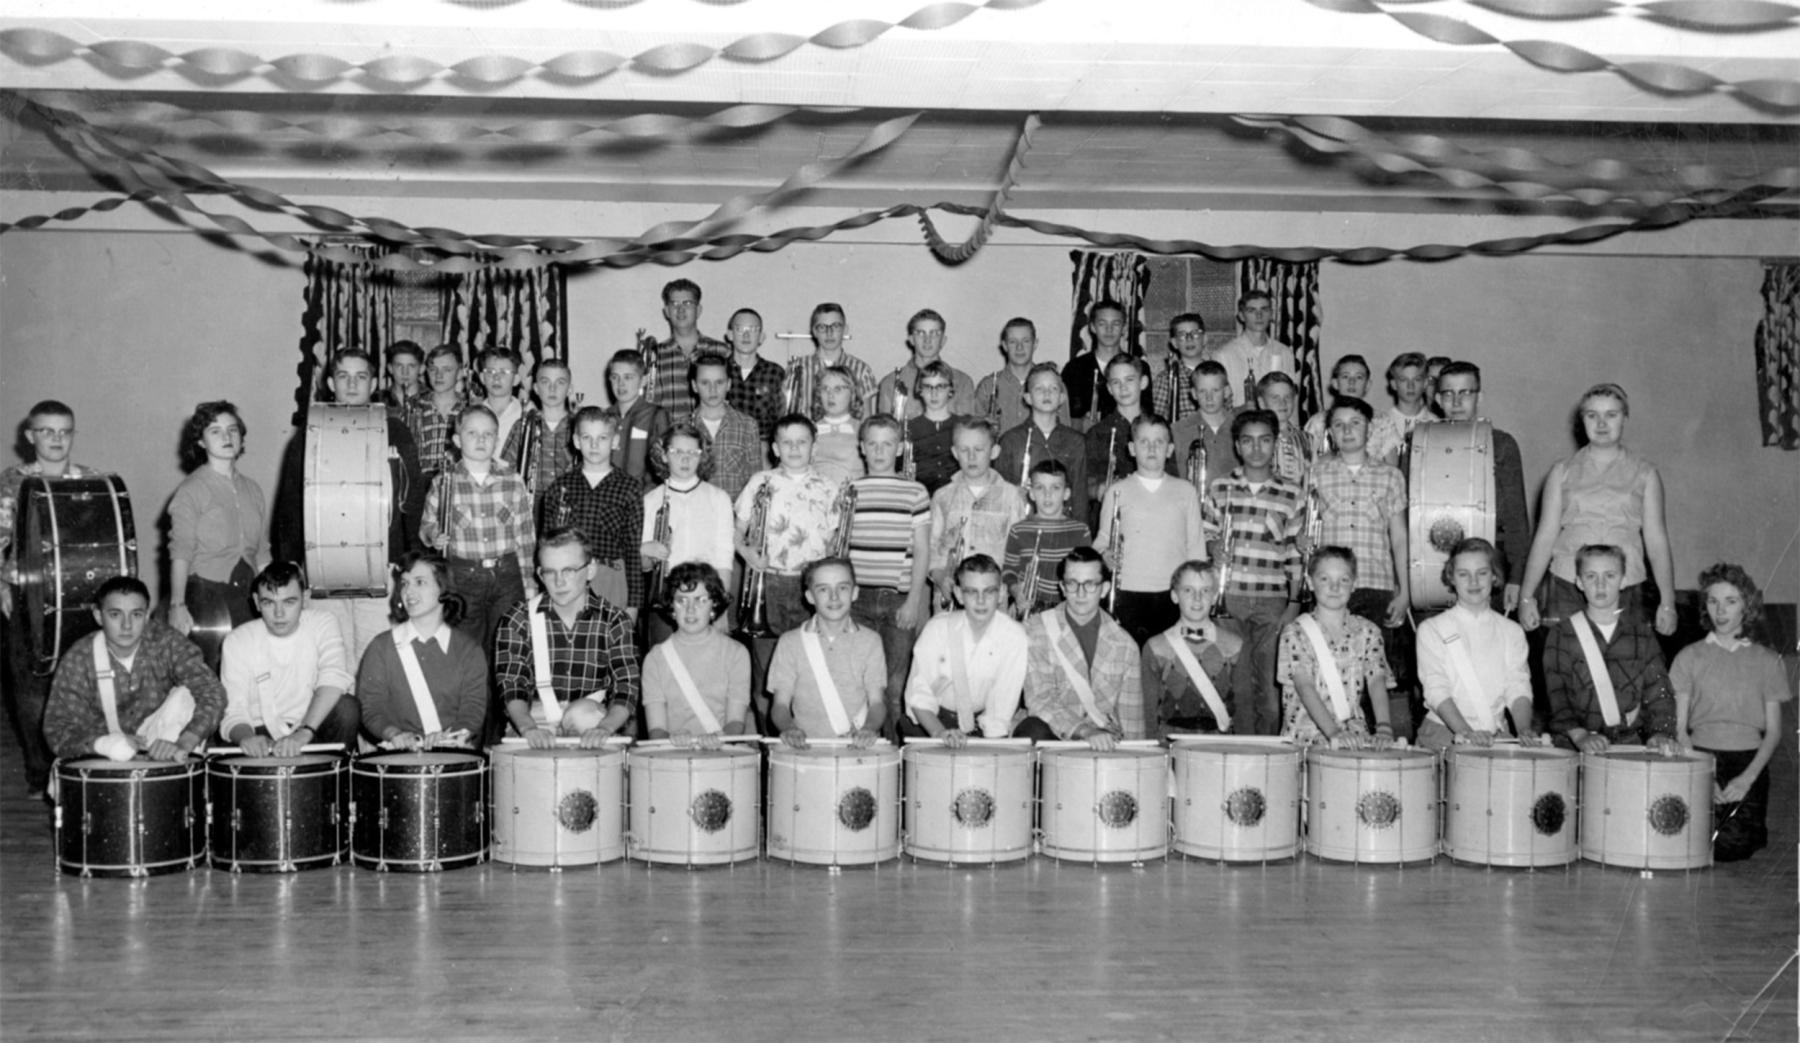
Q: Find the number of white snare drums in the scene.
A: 9